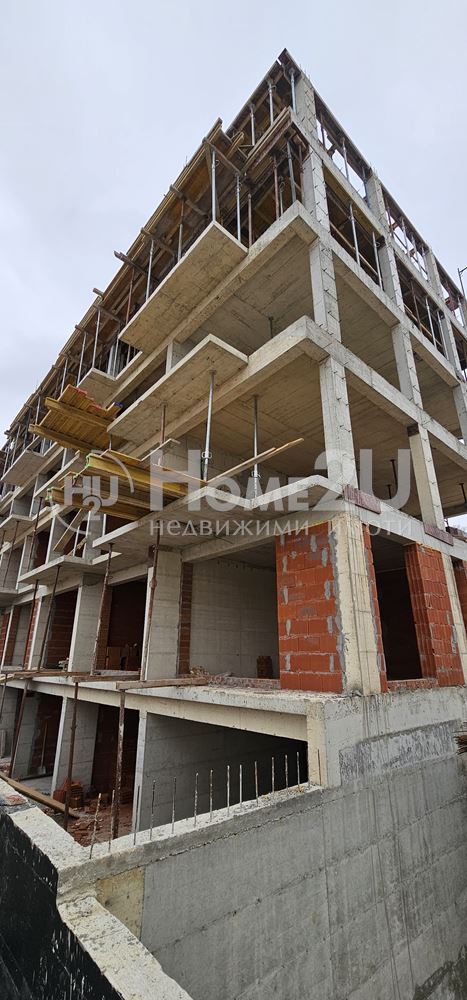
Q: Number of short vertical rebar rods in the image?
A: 14